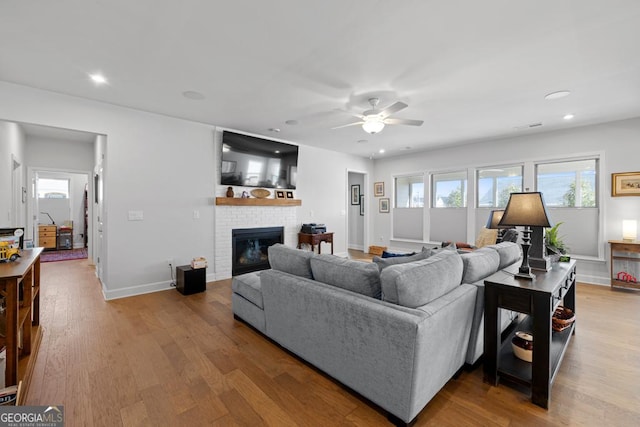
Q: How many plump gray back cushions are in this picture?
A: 5